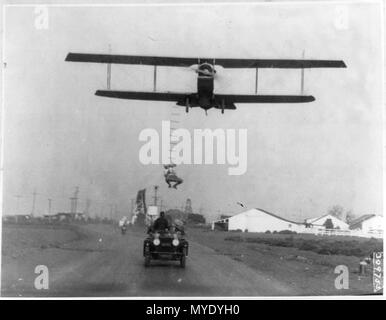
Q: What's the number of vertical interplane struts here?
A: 4